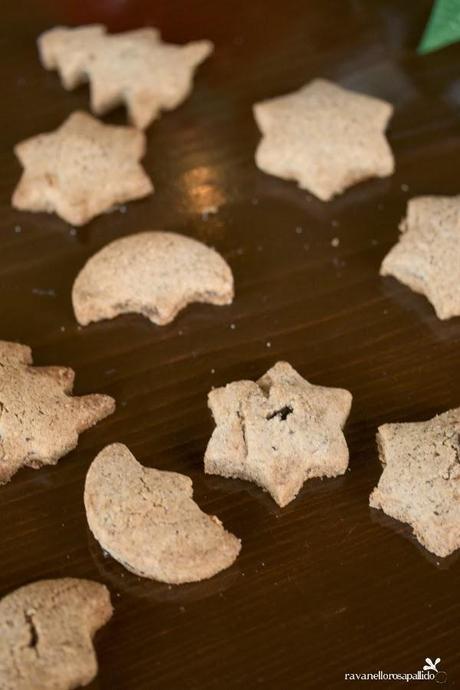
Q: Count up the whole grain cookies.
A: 10